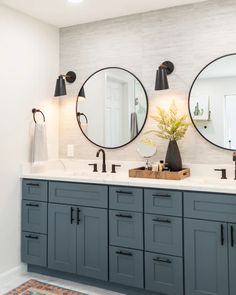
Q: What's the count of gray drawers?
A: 9